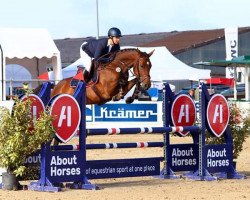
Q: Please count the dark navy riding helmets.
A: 1